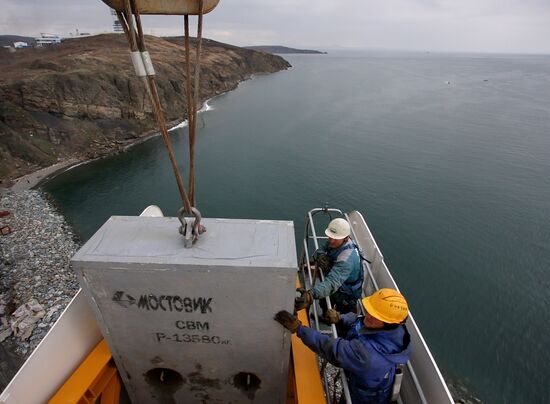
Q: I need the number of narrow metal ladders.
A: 1